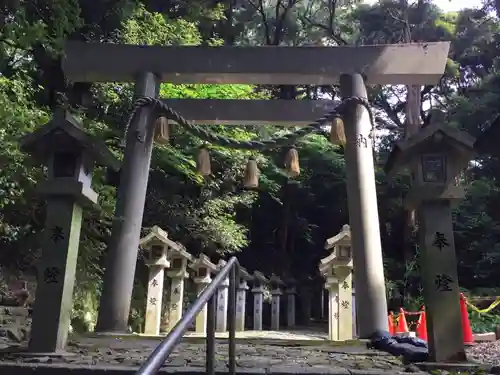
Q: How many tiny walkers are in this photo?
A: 0